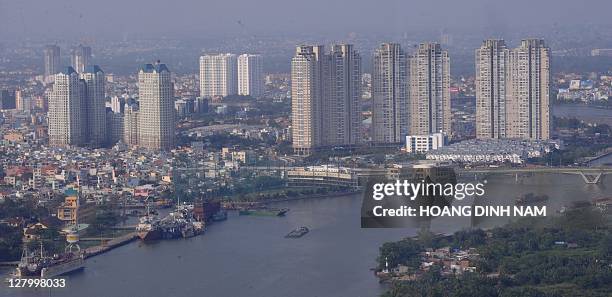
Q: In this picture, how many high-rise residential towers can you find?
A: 13